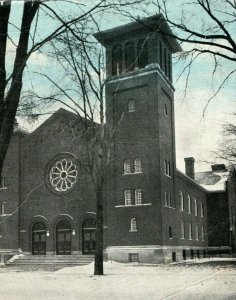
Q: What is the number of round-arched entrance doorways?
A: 3